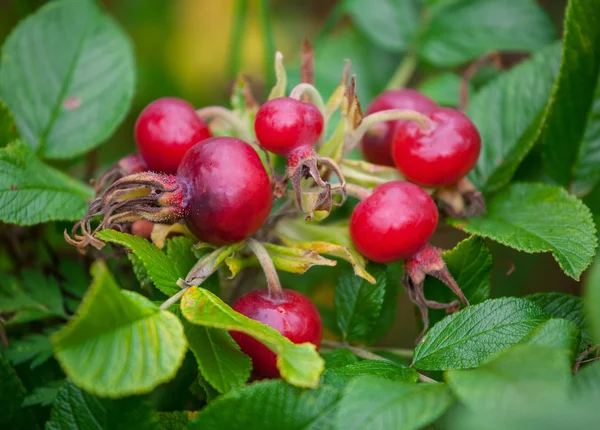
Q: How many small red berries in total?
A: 7